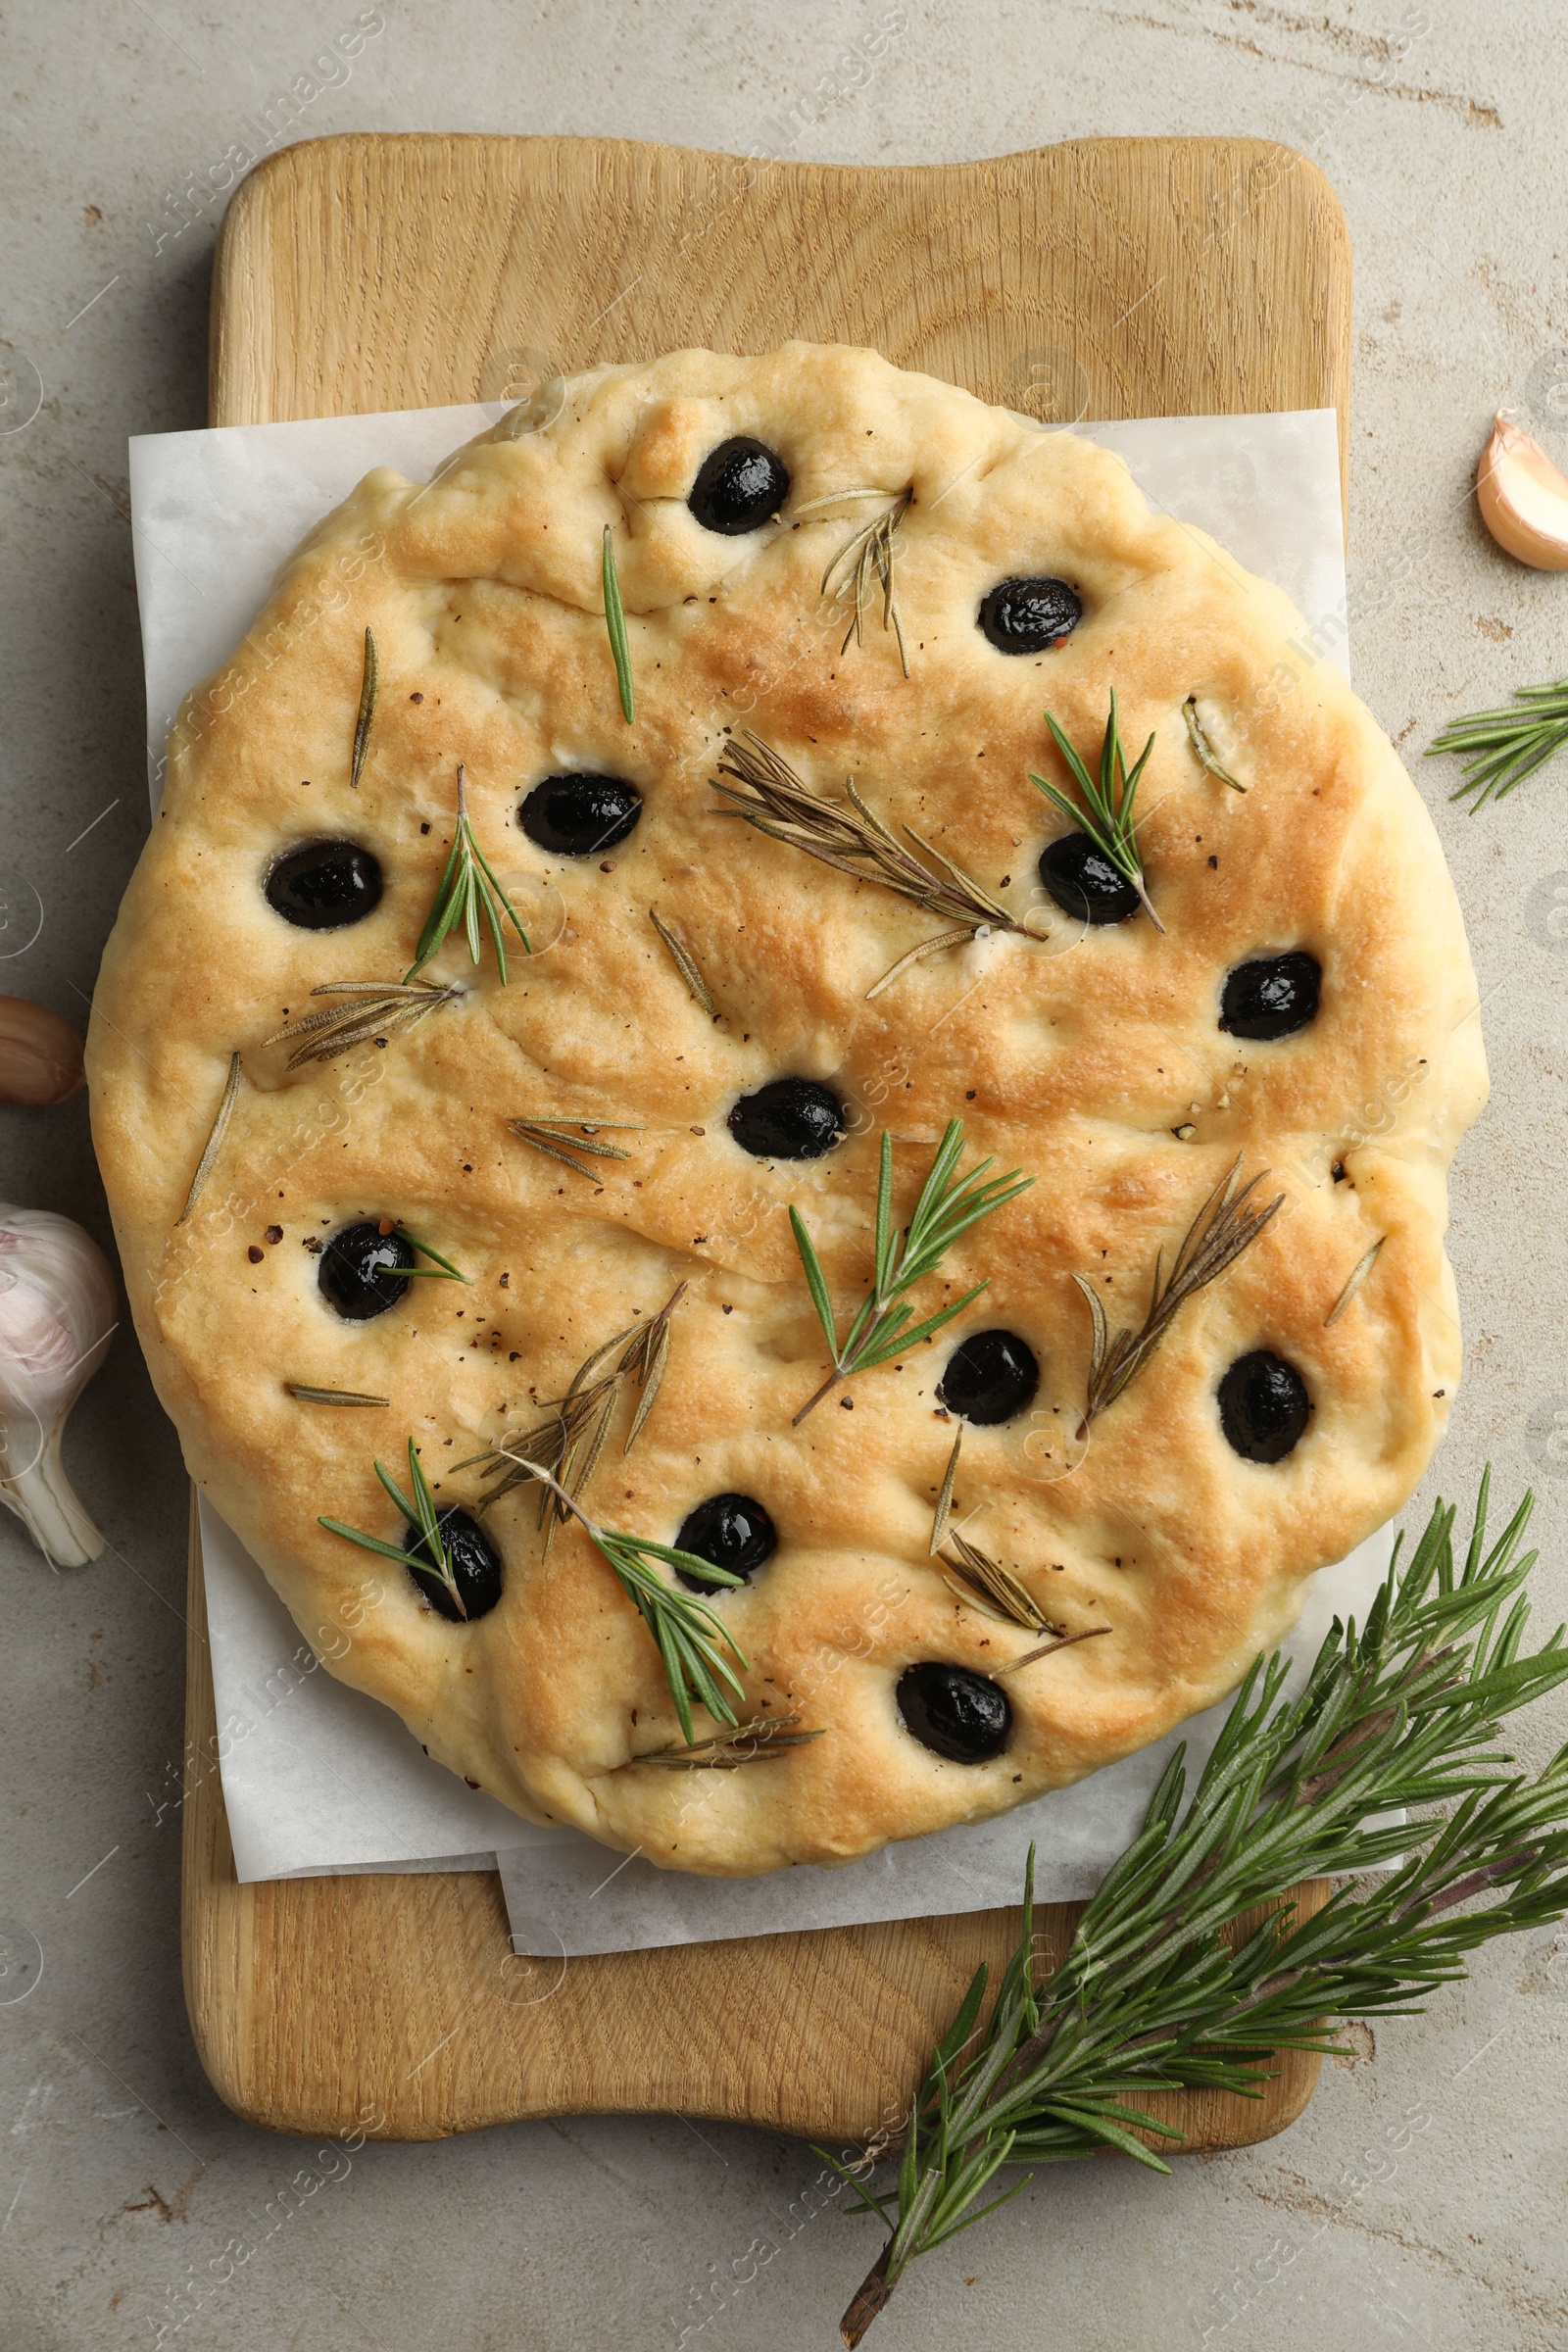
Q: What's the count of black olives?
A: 13